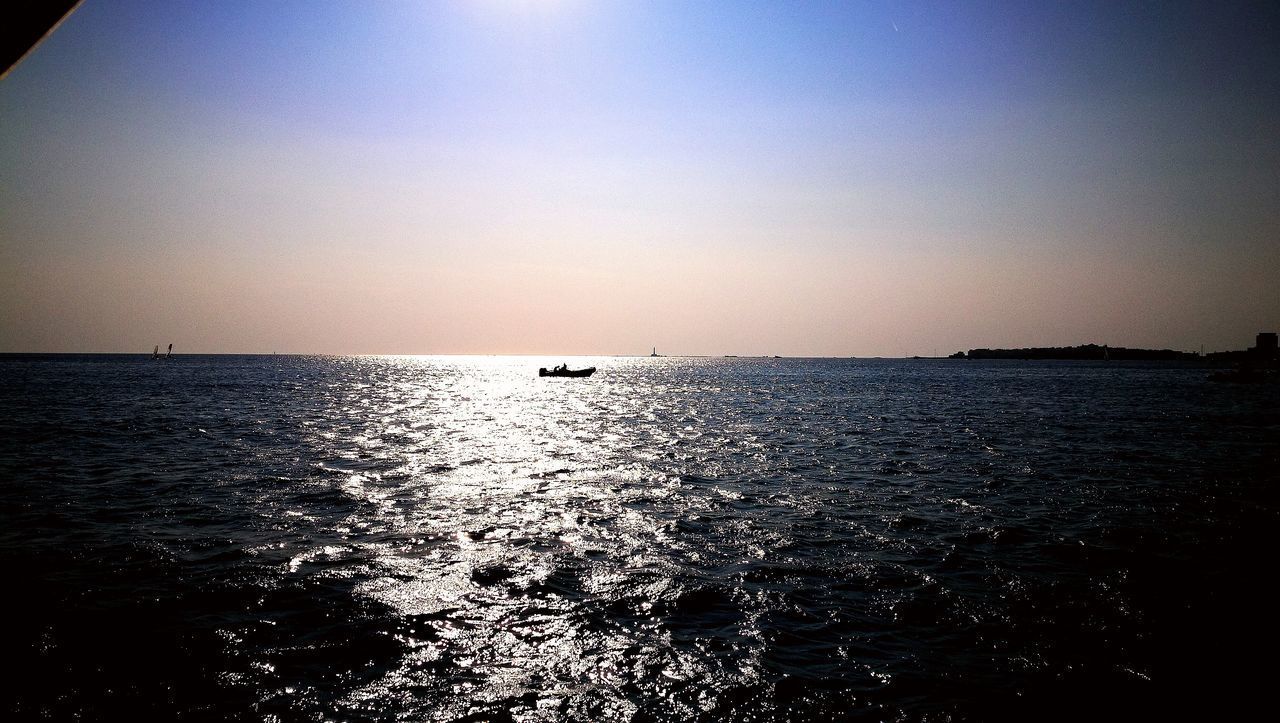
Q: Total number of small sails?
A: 2